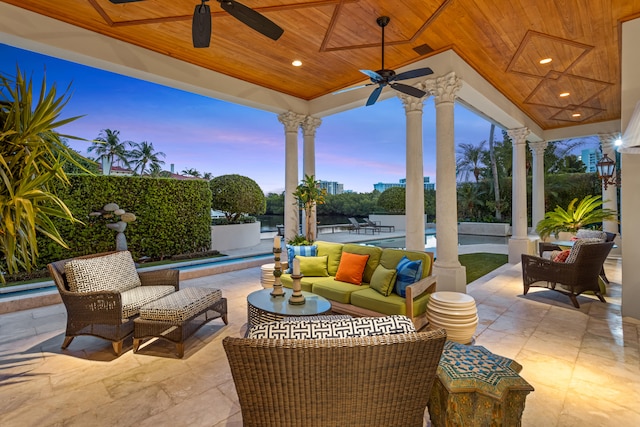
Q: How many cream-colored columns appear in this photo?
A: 7